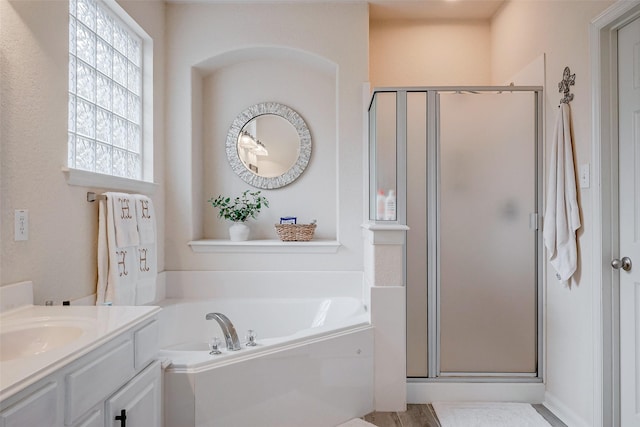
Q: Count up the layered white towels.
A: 4